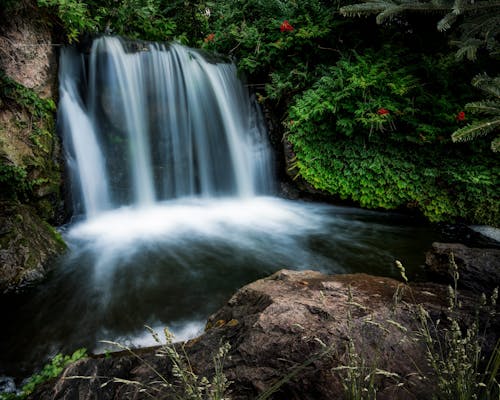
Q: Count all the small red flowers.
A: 4